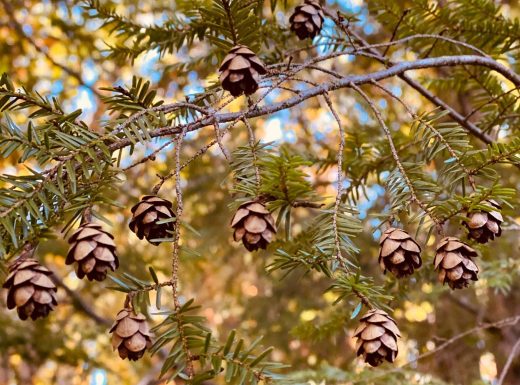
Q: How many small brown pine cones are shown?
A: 11